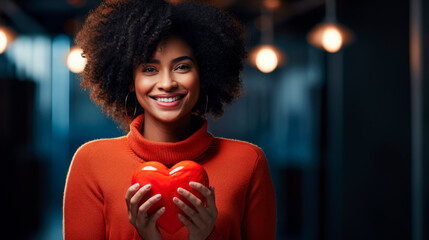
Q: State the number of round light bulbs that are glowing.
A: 4